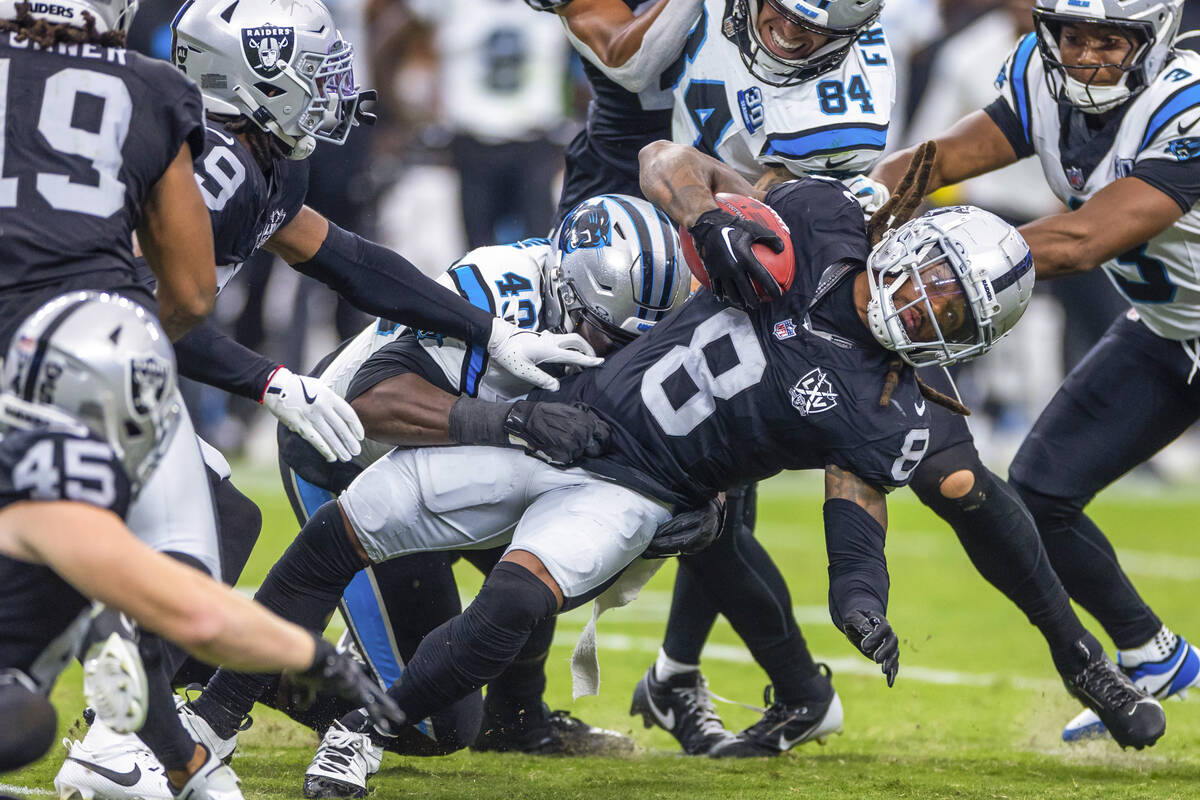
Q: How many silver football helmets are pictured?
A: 7